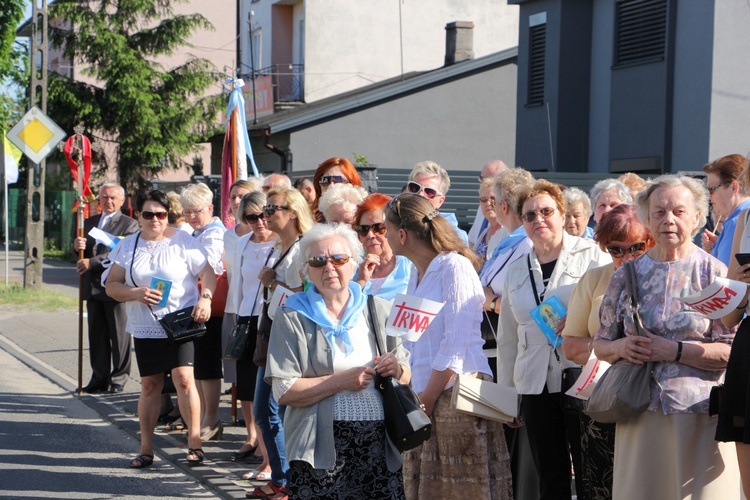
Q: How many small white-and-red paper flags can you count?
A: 4